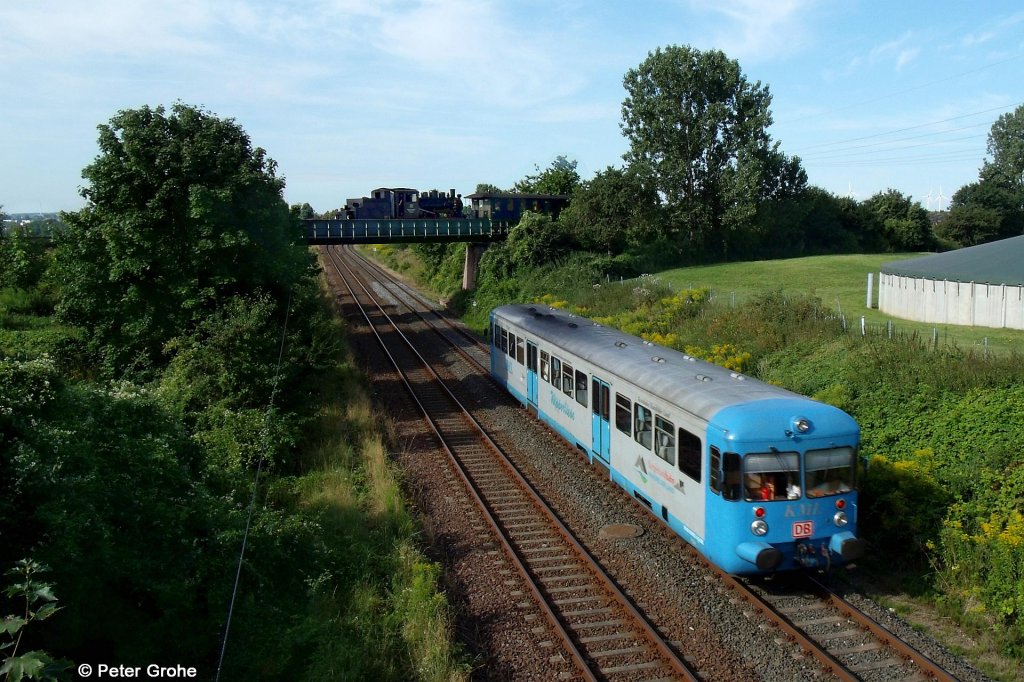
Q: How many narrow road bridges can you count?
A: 1